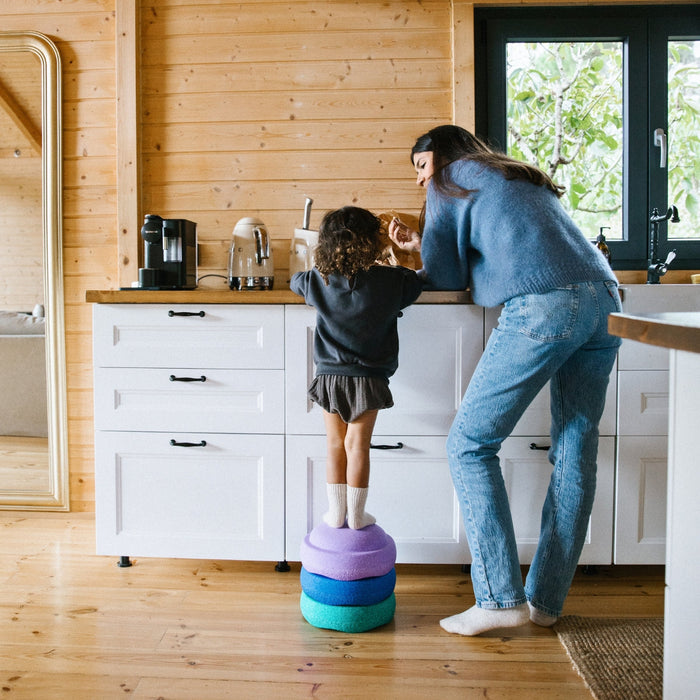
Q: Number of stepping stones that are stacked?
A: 3